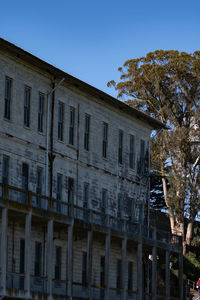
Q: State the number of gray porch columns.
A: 11